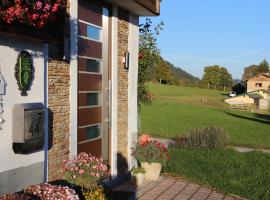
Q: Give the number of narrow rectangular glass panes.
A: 4